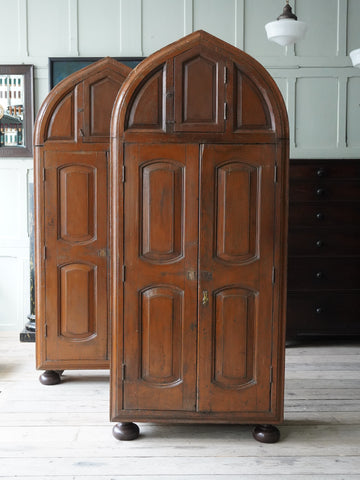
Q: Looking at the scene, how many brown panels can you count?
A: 11